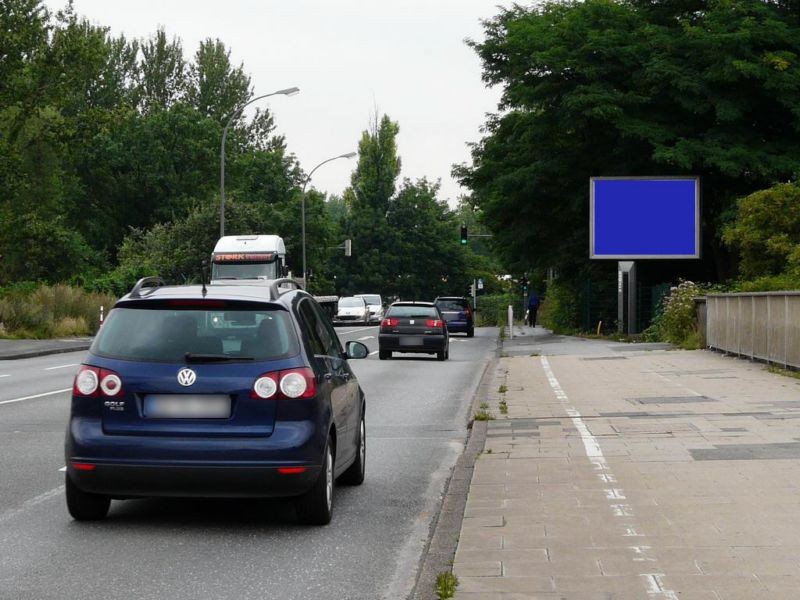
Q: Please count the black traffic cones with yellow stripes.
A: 0